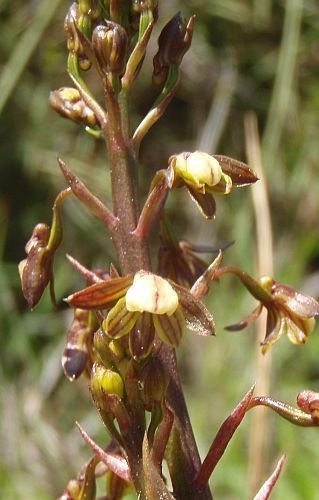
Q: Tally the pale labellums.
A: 2